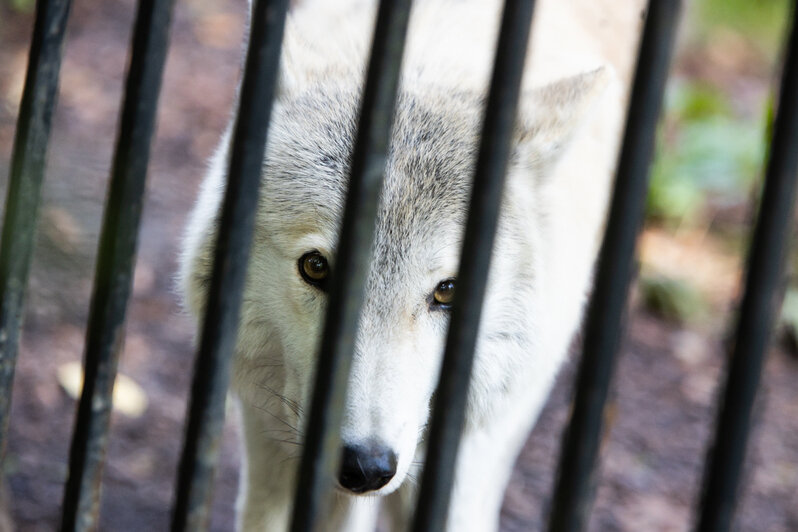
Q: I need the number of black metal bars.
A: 7